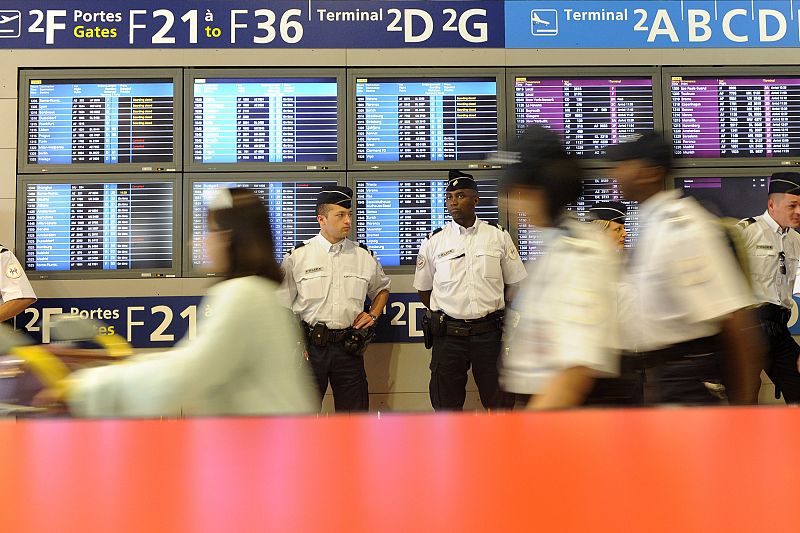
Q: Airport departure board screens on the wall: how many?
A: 10